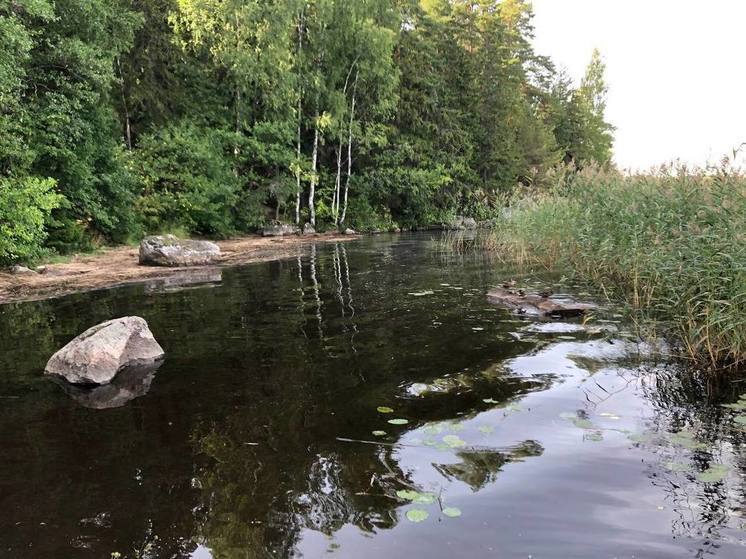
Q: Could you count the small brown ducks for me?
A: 3